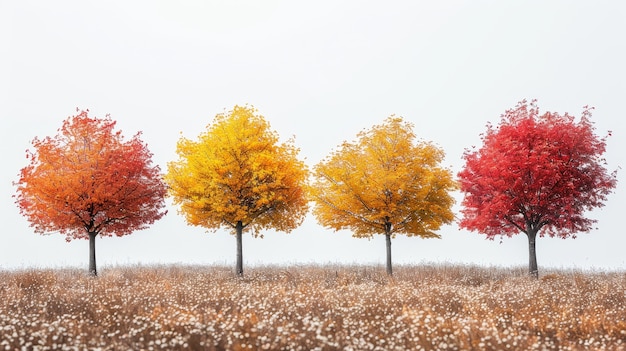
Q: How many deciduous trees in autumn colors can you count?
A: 4